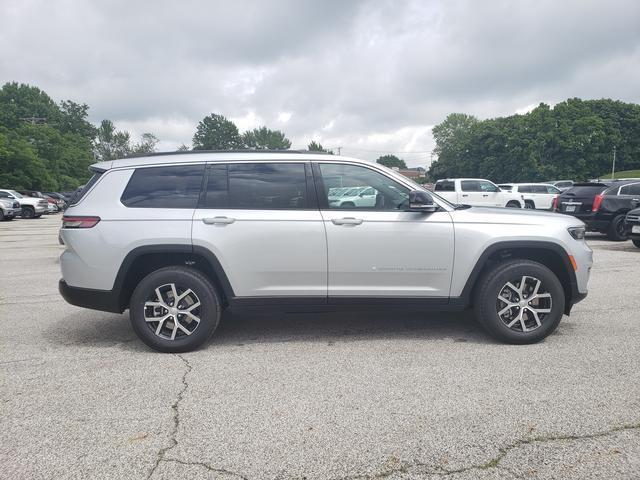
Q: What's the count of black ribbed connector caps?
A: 0